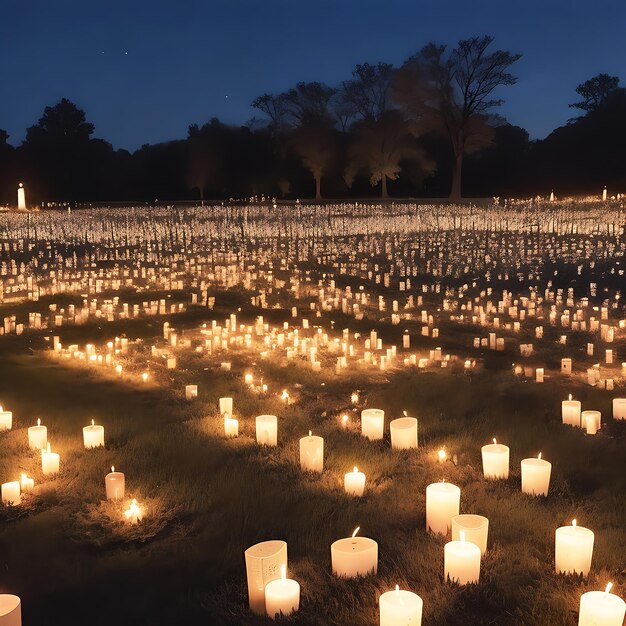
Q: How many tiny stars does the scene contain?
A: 3